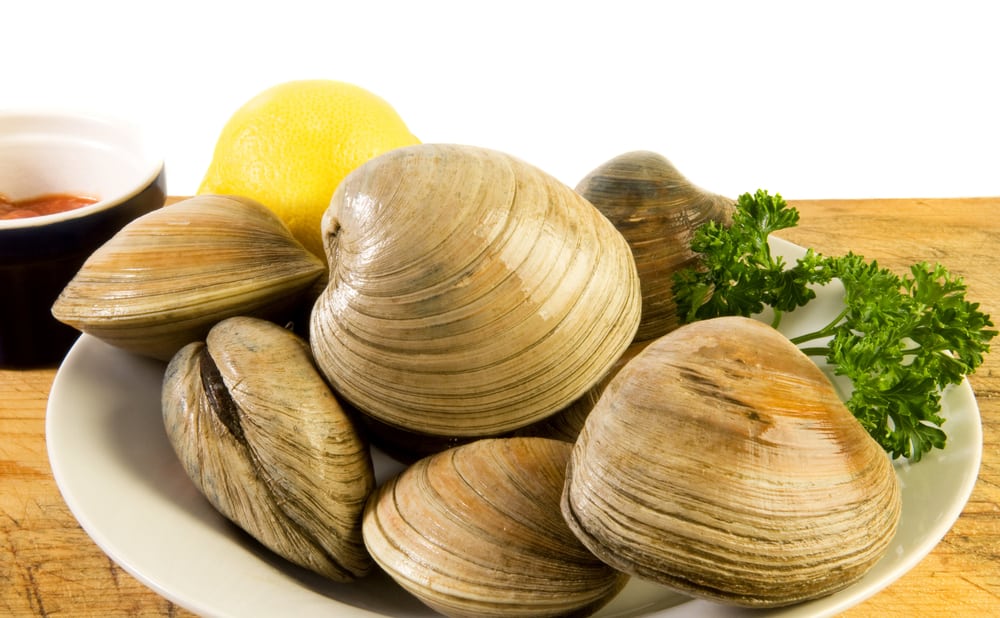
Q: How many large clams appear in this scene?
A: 6